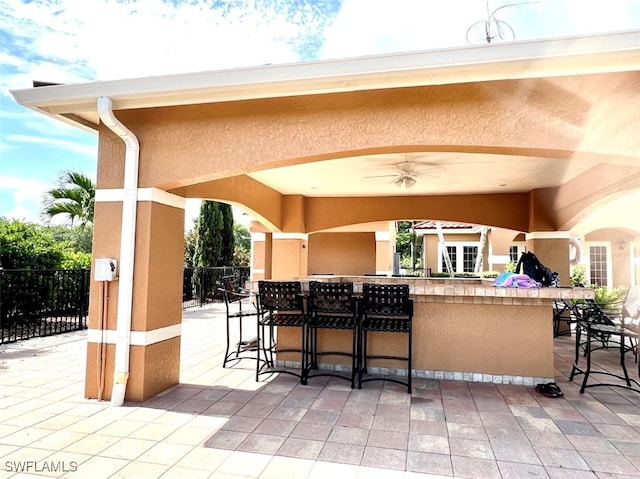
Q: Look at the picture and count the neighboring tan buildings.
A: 1